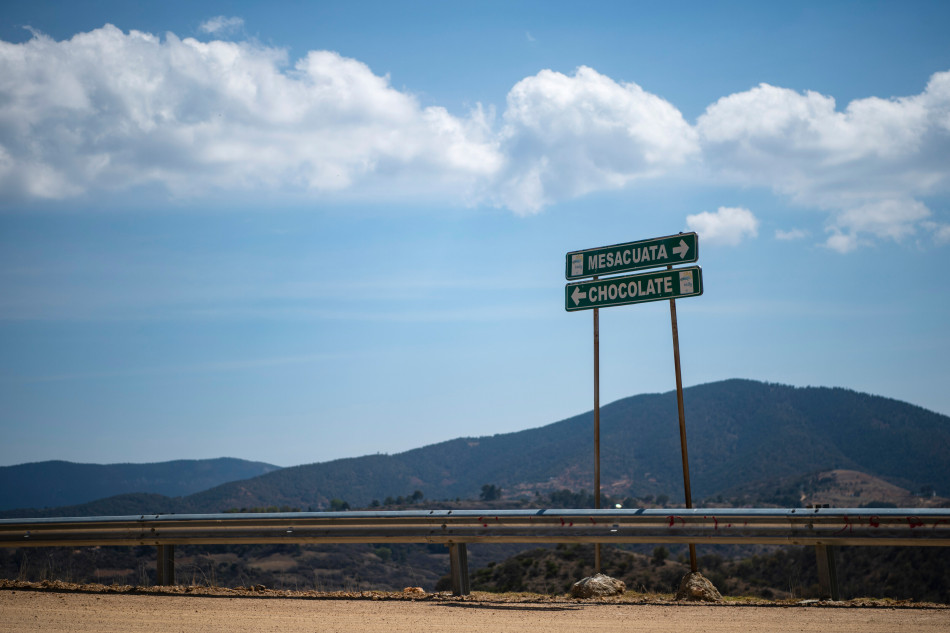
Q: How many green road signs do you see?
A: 2